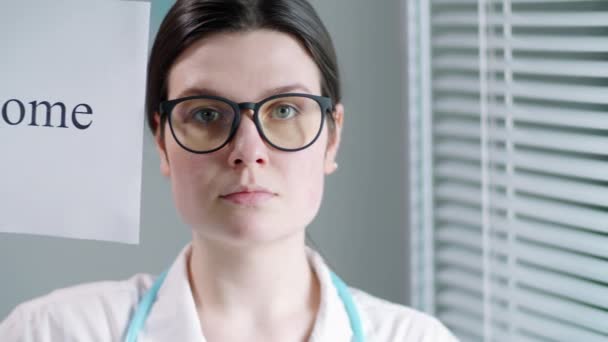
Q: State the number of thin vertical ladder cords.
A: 2